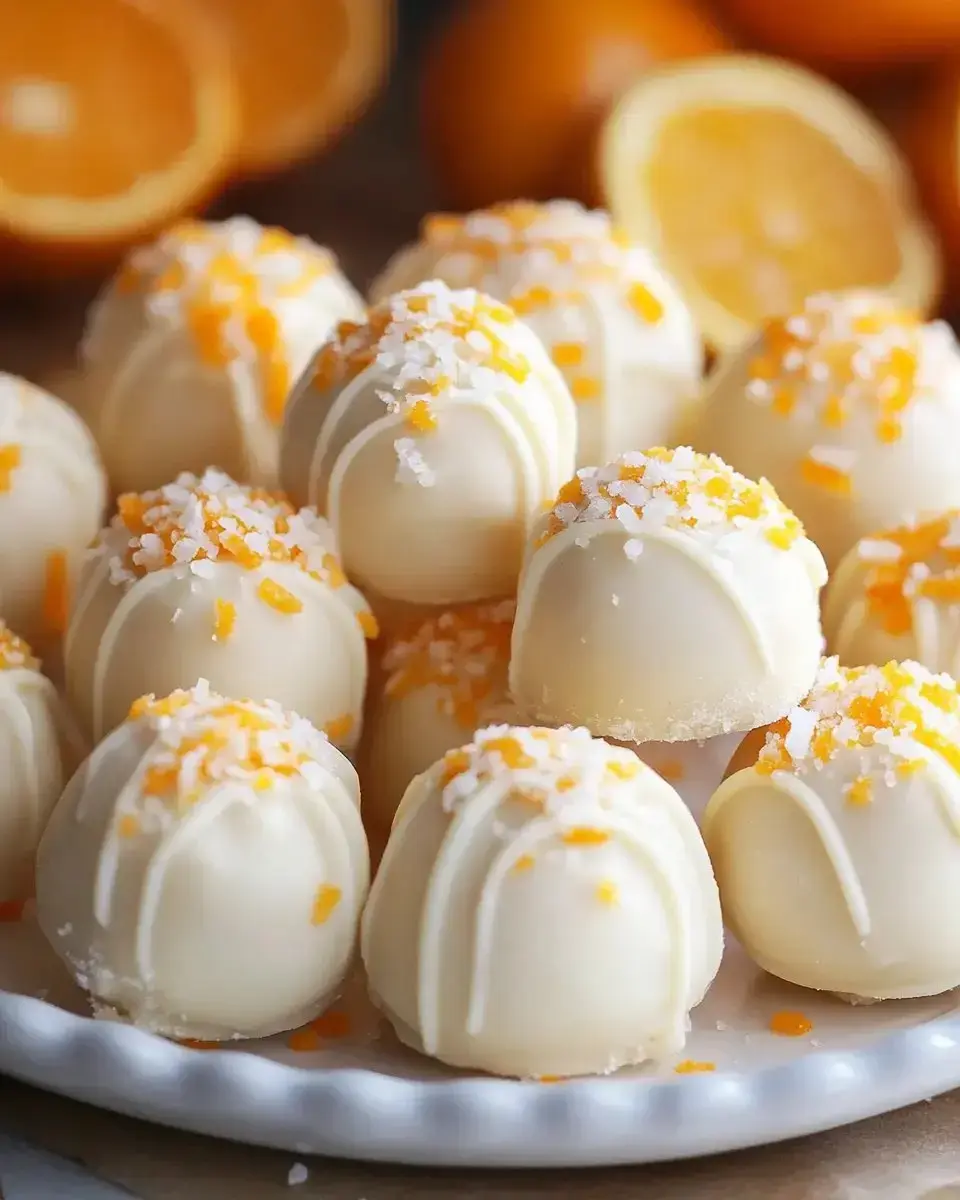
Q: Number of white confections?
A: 13